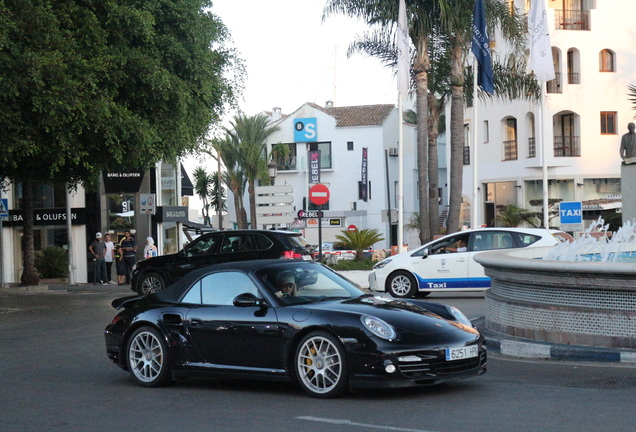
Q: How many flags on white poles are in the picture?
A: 3